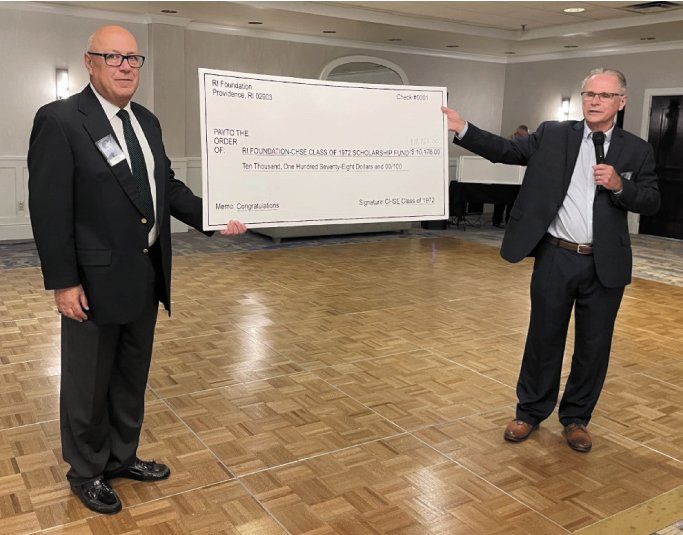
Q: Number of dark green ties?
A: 1